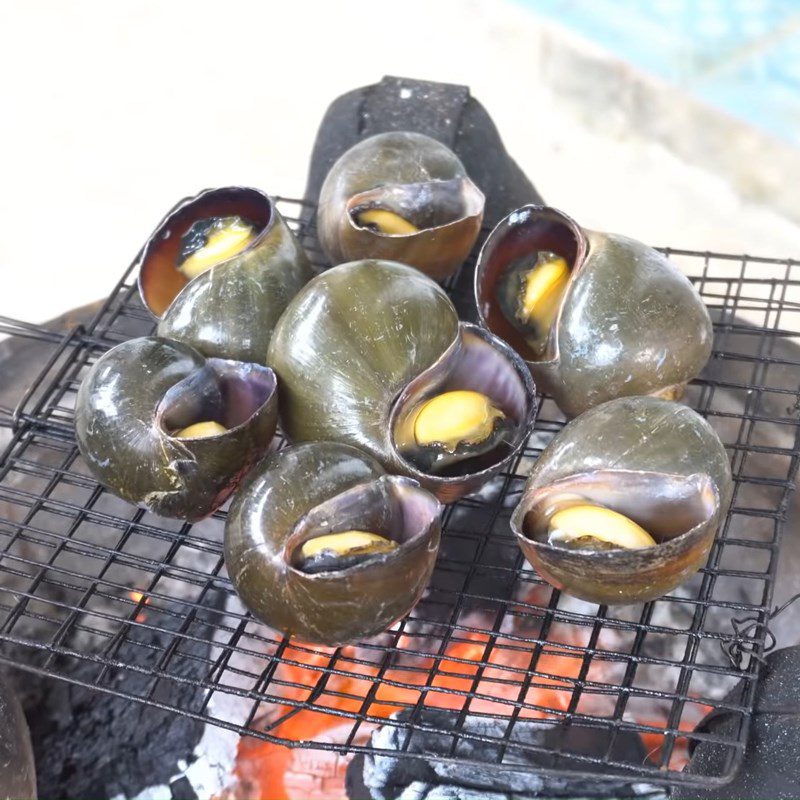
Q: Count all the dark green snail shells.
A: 7